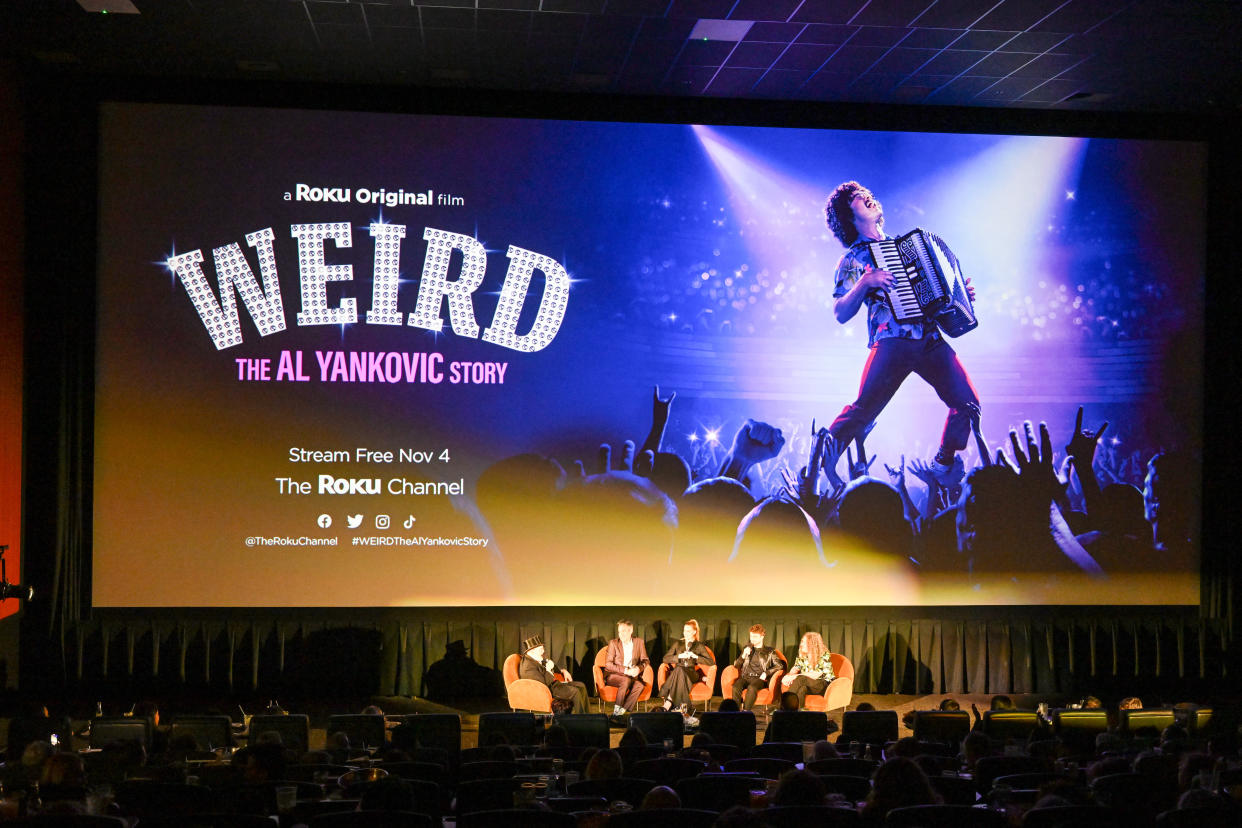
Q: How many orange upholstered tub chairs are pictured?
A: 5